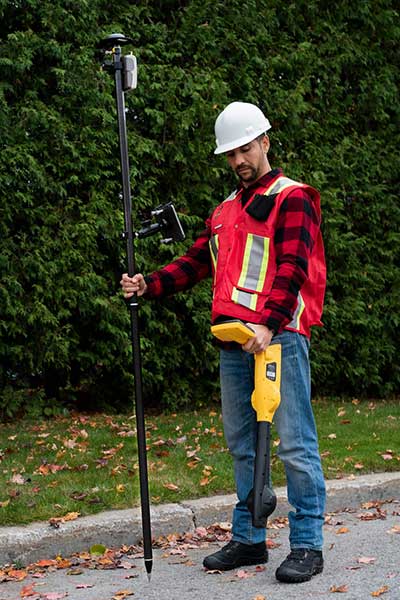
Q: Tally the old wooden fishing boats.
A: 0